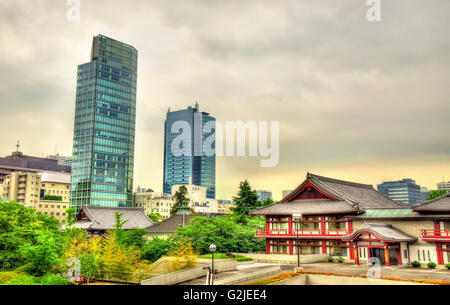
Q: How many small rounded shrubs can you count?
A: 5